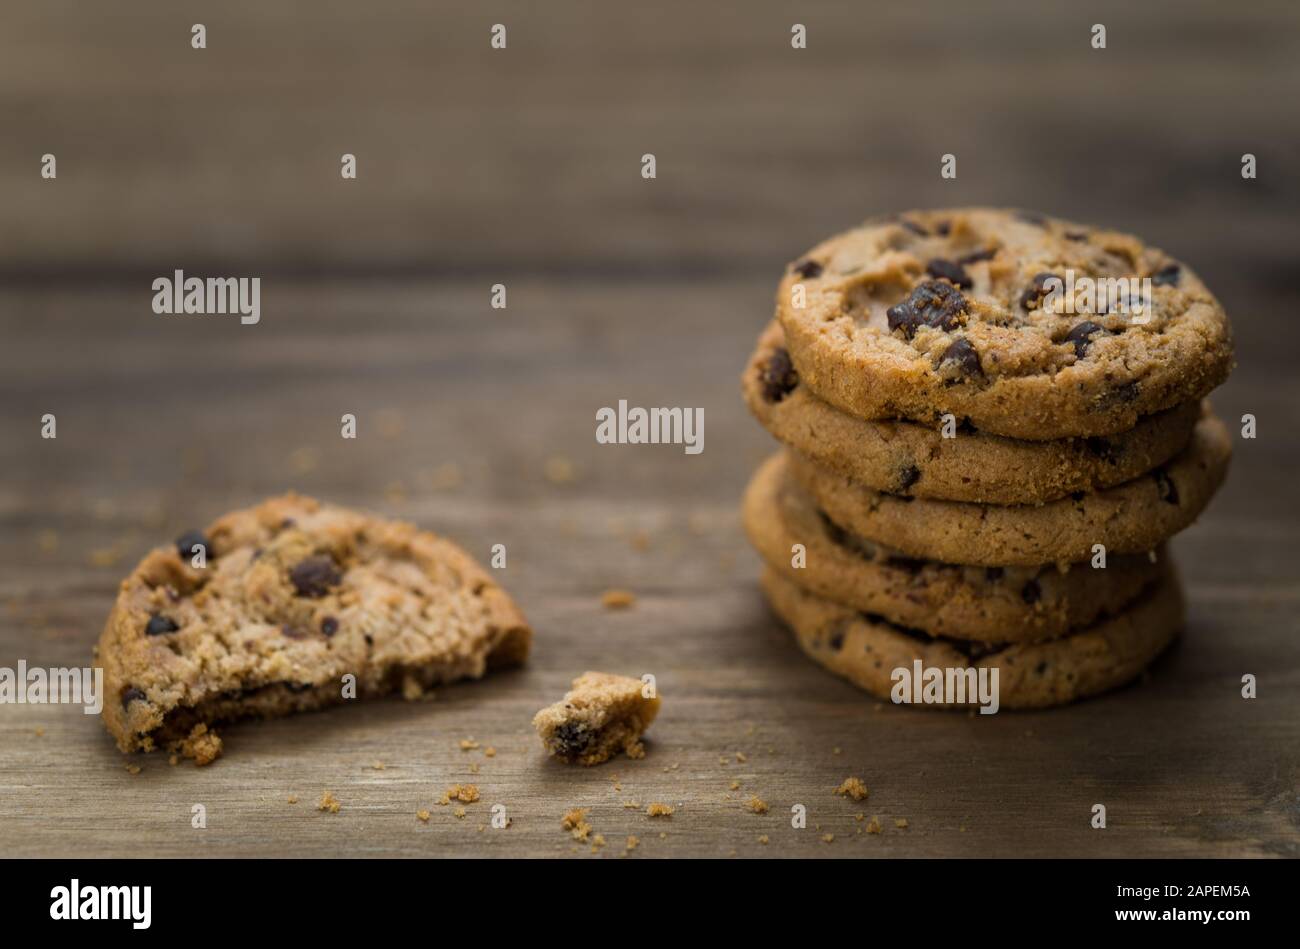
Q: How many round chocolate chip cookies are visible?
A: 5